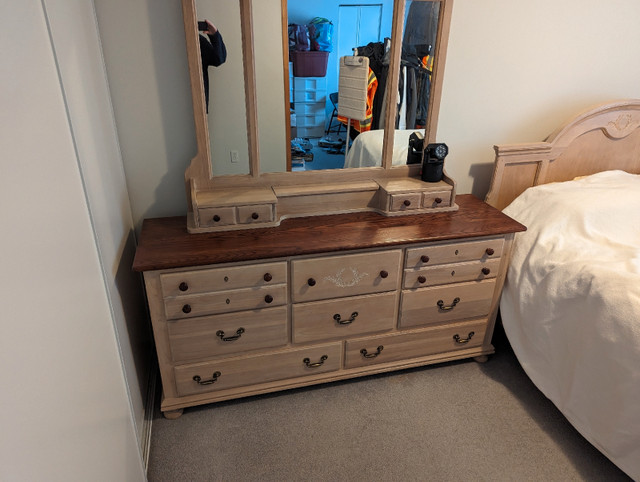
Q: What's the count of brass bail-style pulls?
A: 7